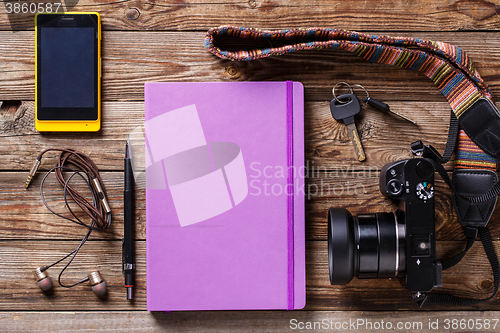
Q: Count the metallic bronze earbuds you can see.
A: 2